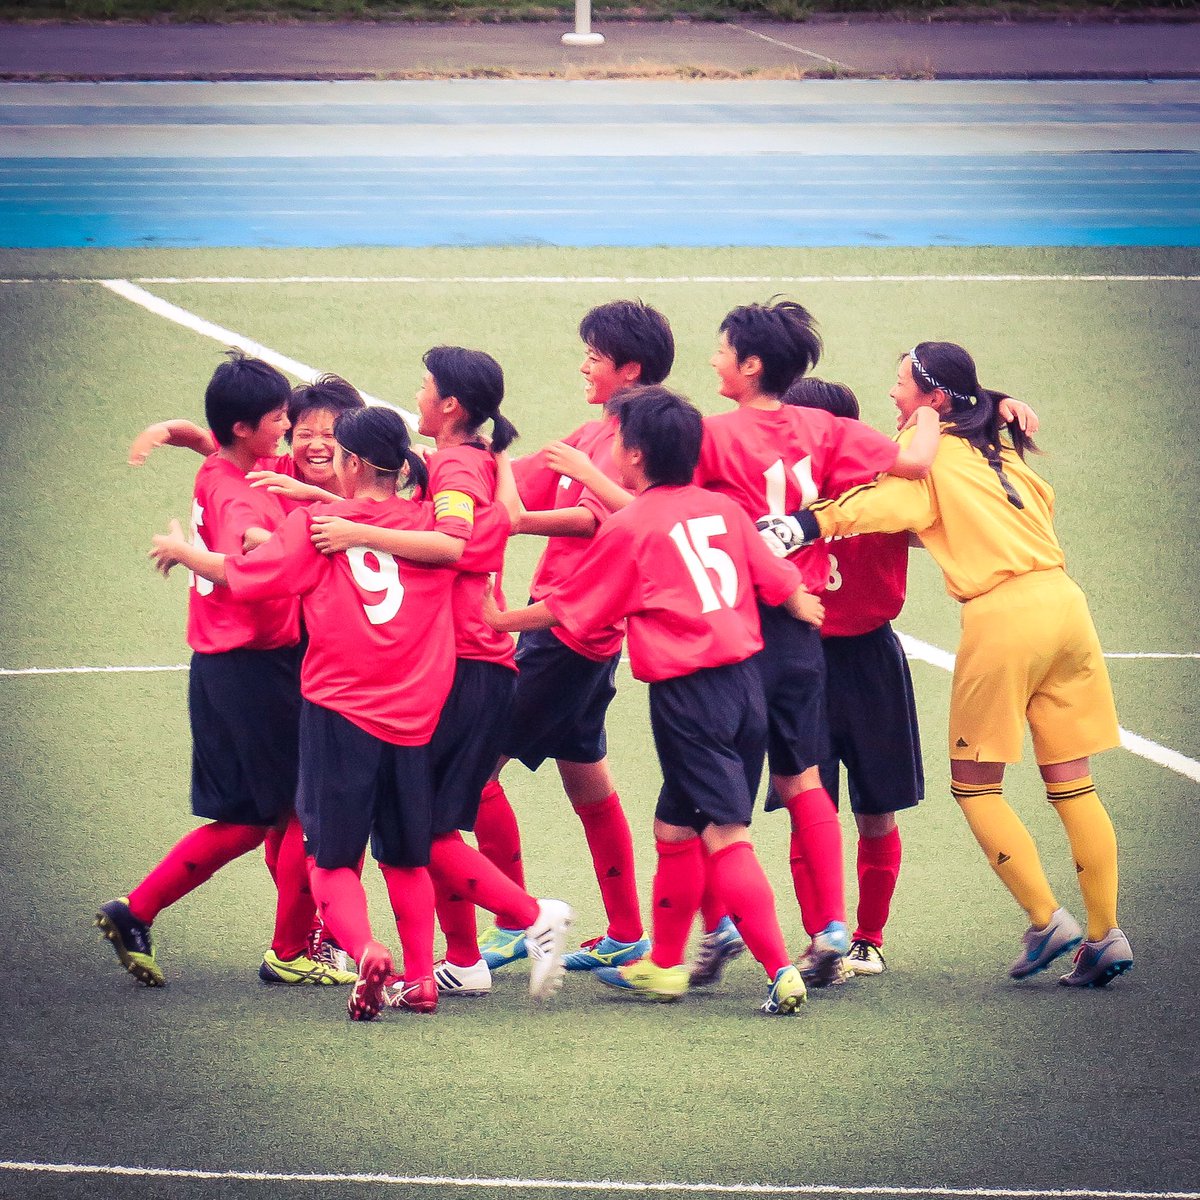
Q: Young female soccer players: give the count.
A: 9